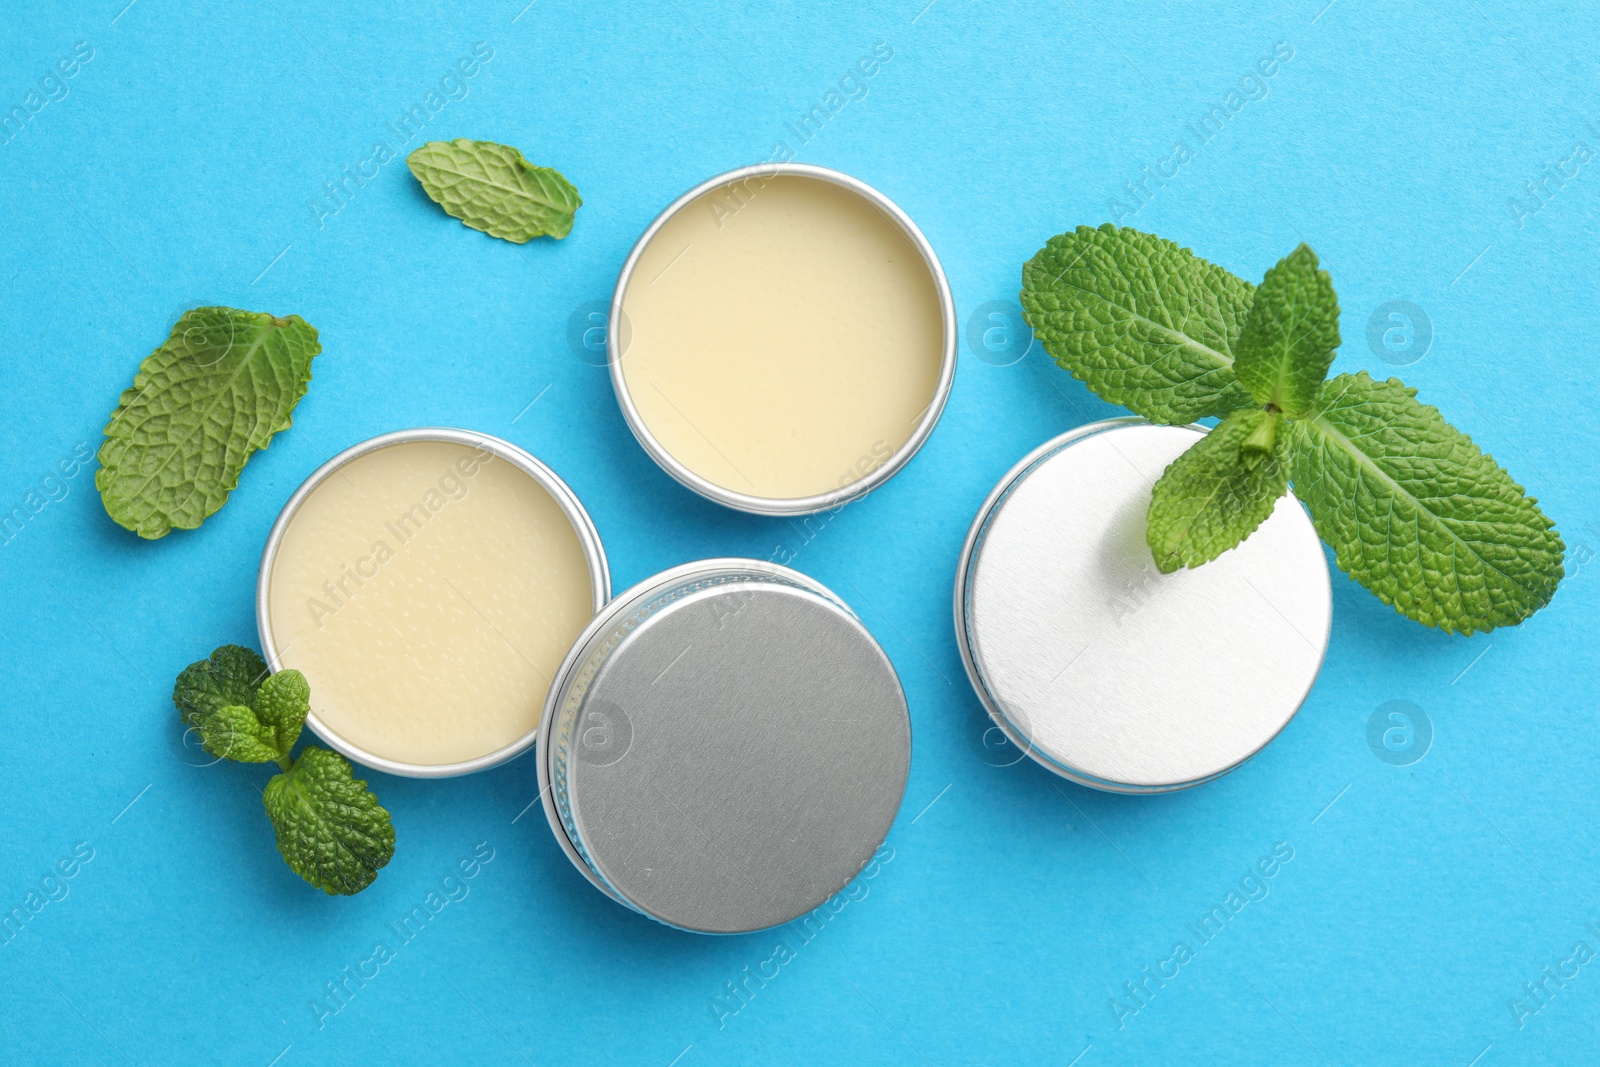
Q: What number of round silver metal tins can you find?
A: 4